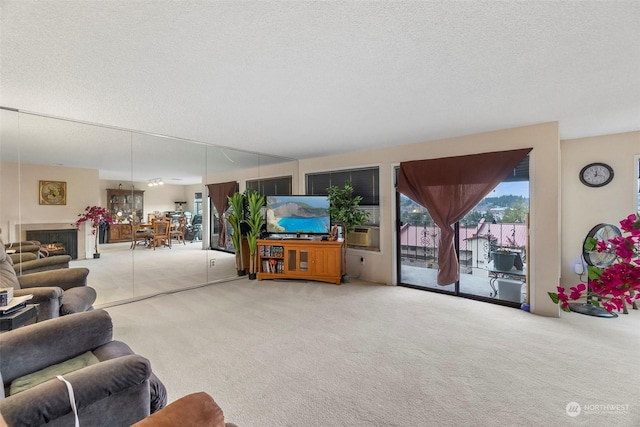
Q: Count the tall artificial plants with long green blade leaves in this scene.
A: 2